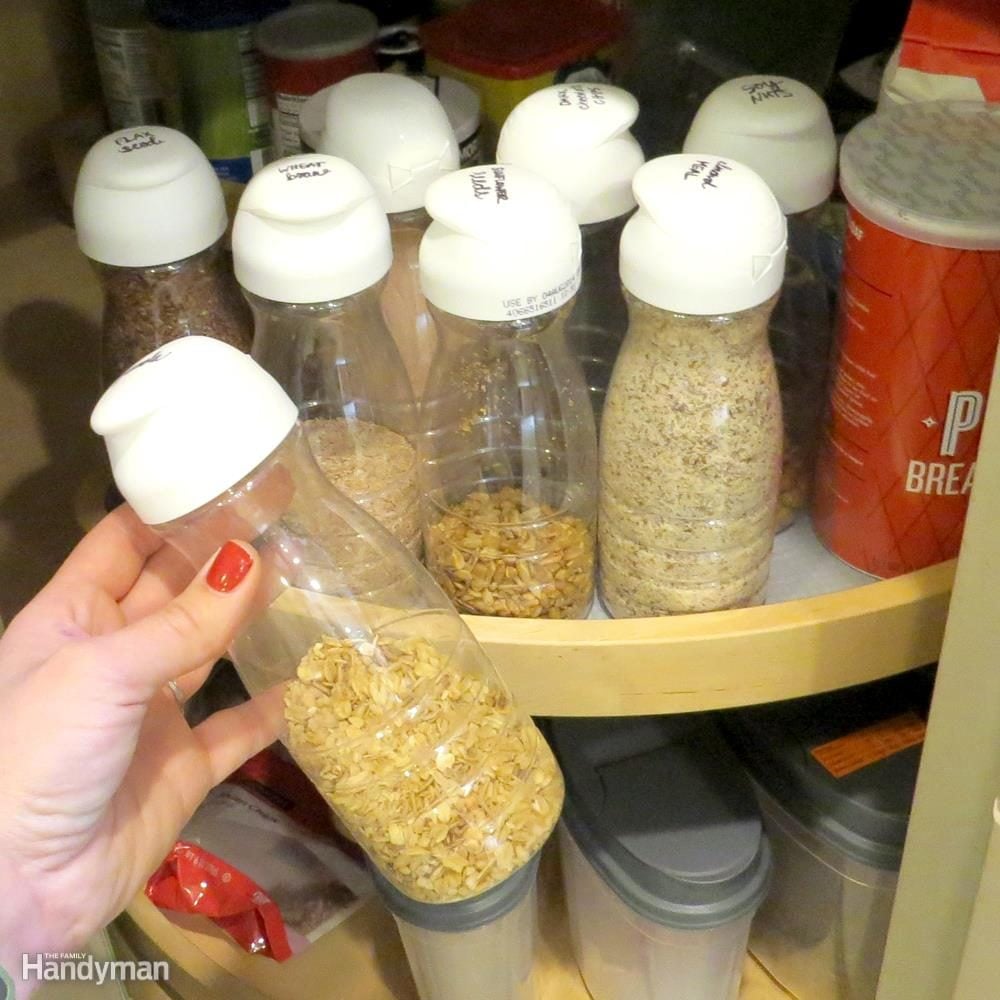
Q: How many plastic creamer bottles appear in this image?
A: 8